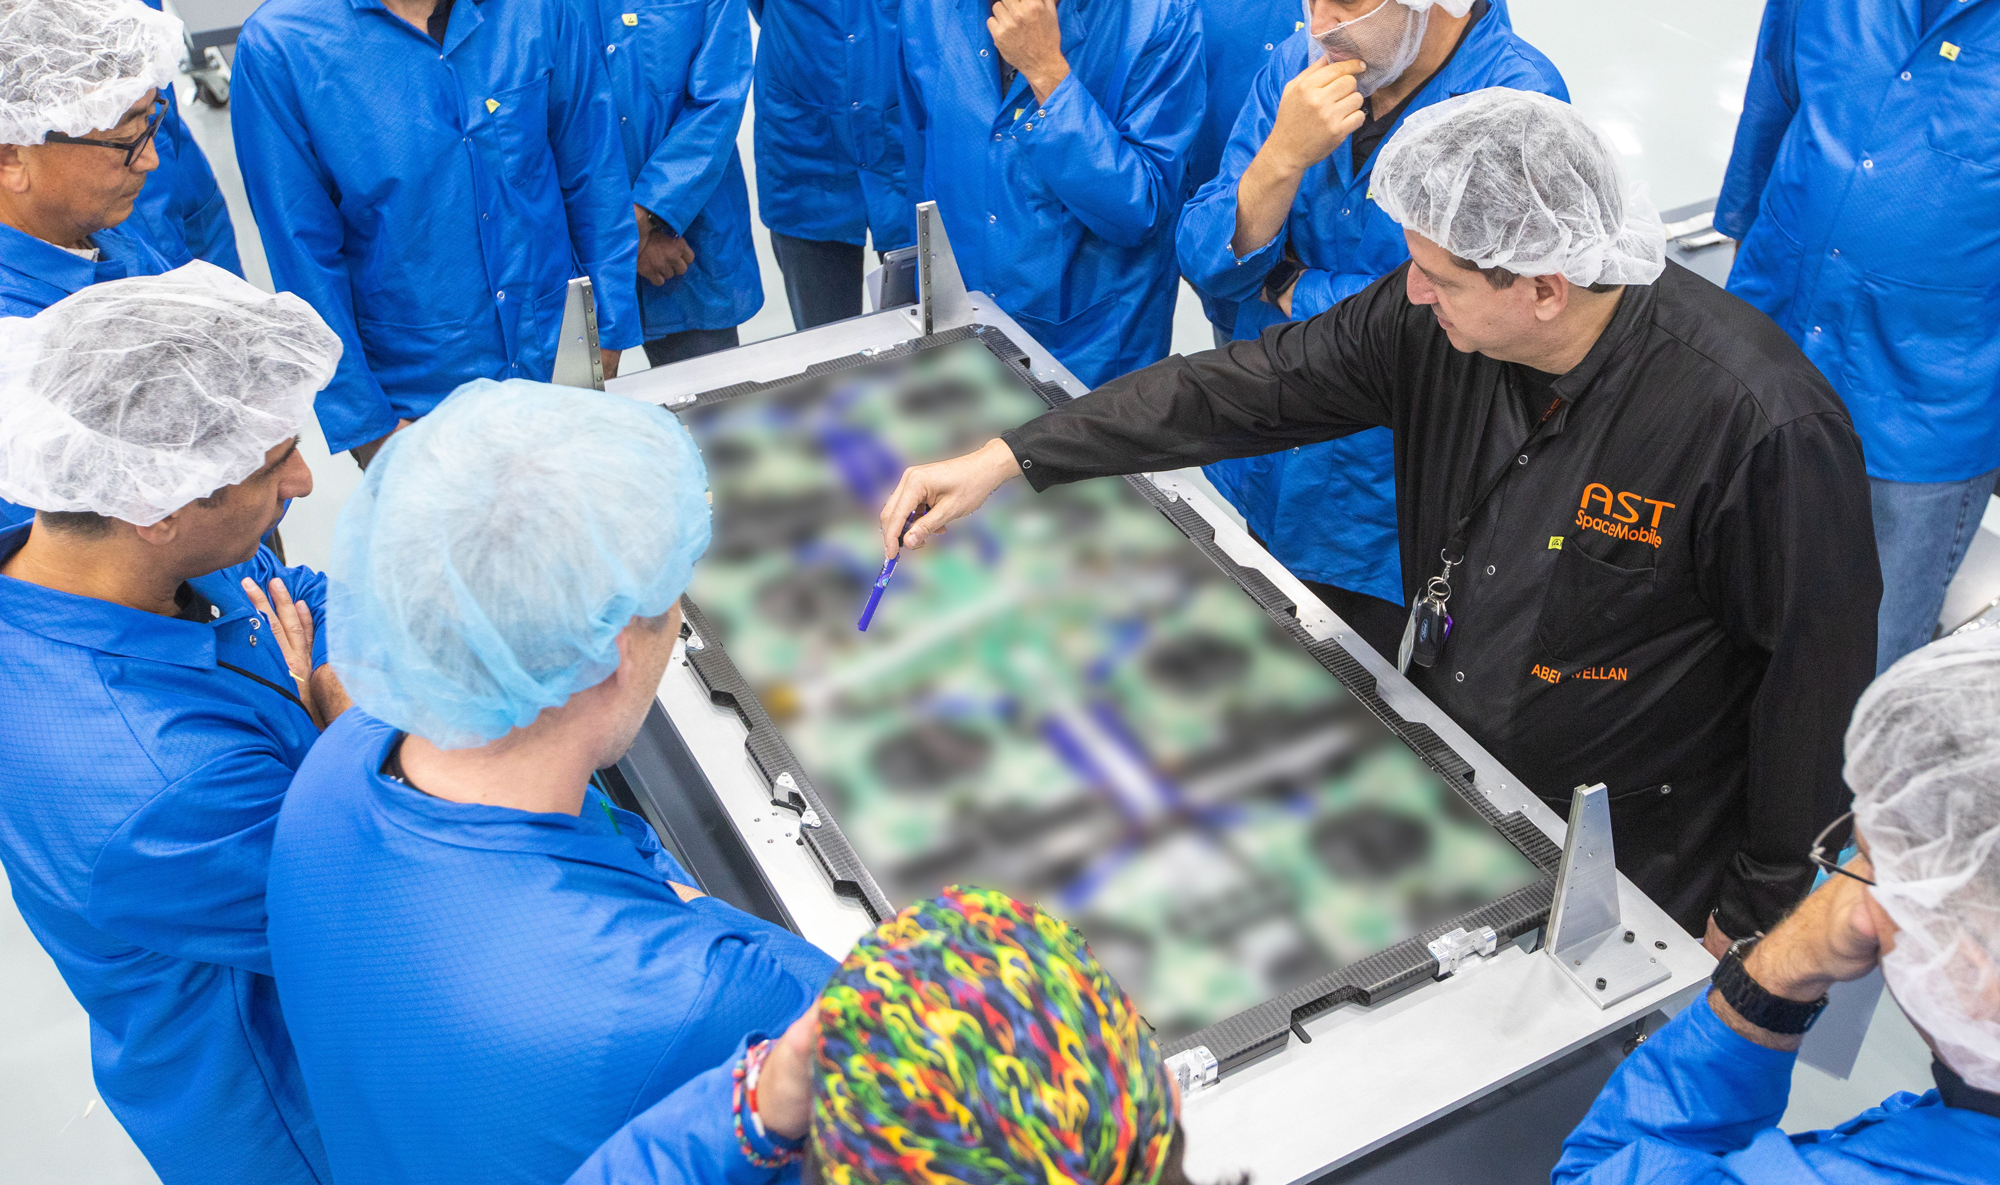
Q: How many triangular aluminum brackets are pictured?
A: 3